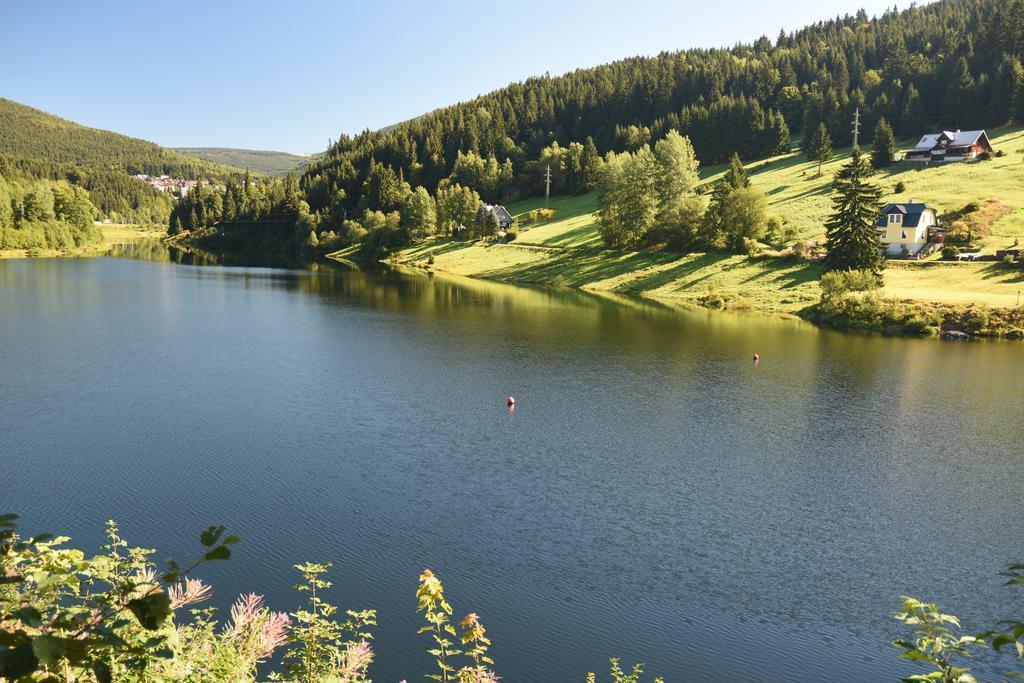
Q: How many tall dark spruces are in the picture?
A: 1